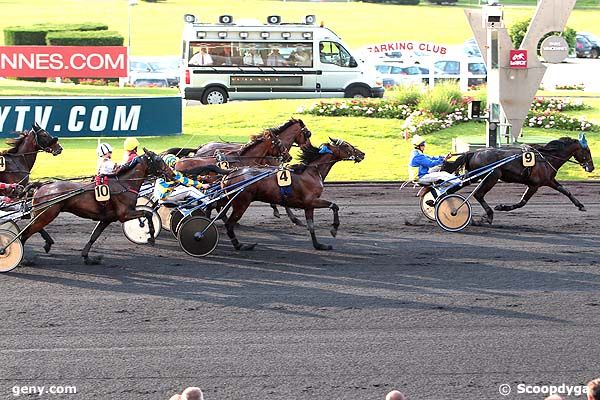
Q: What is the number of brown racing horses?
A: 6